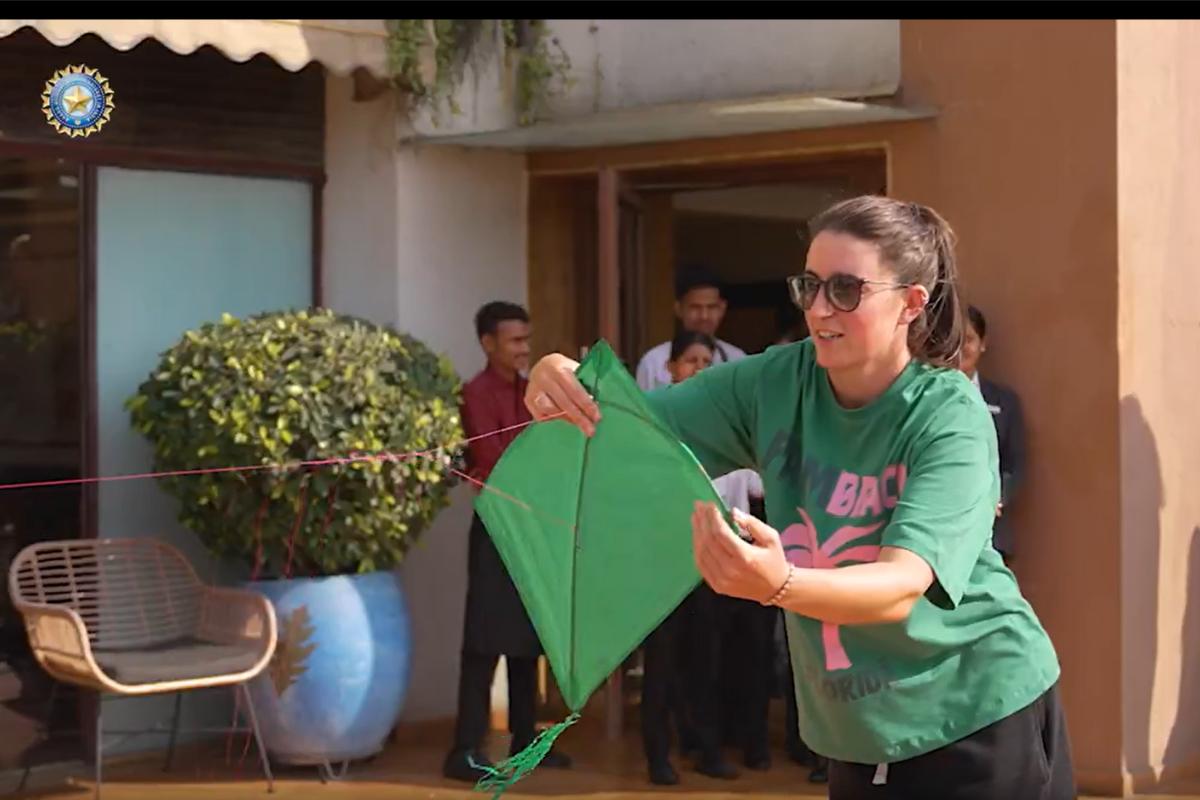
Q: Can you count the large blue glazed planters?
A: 1